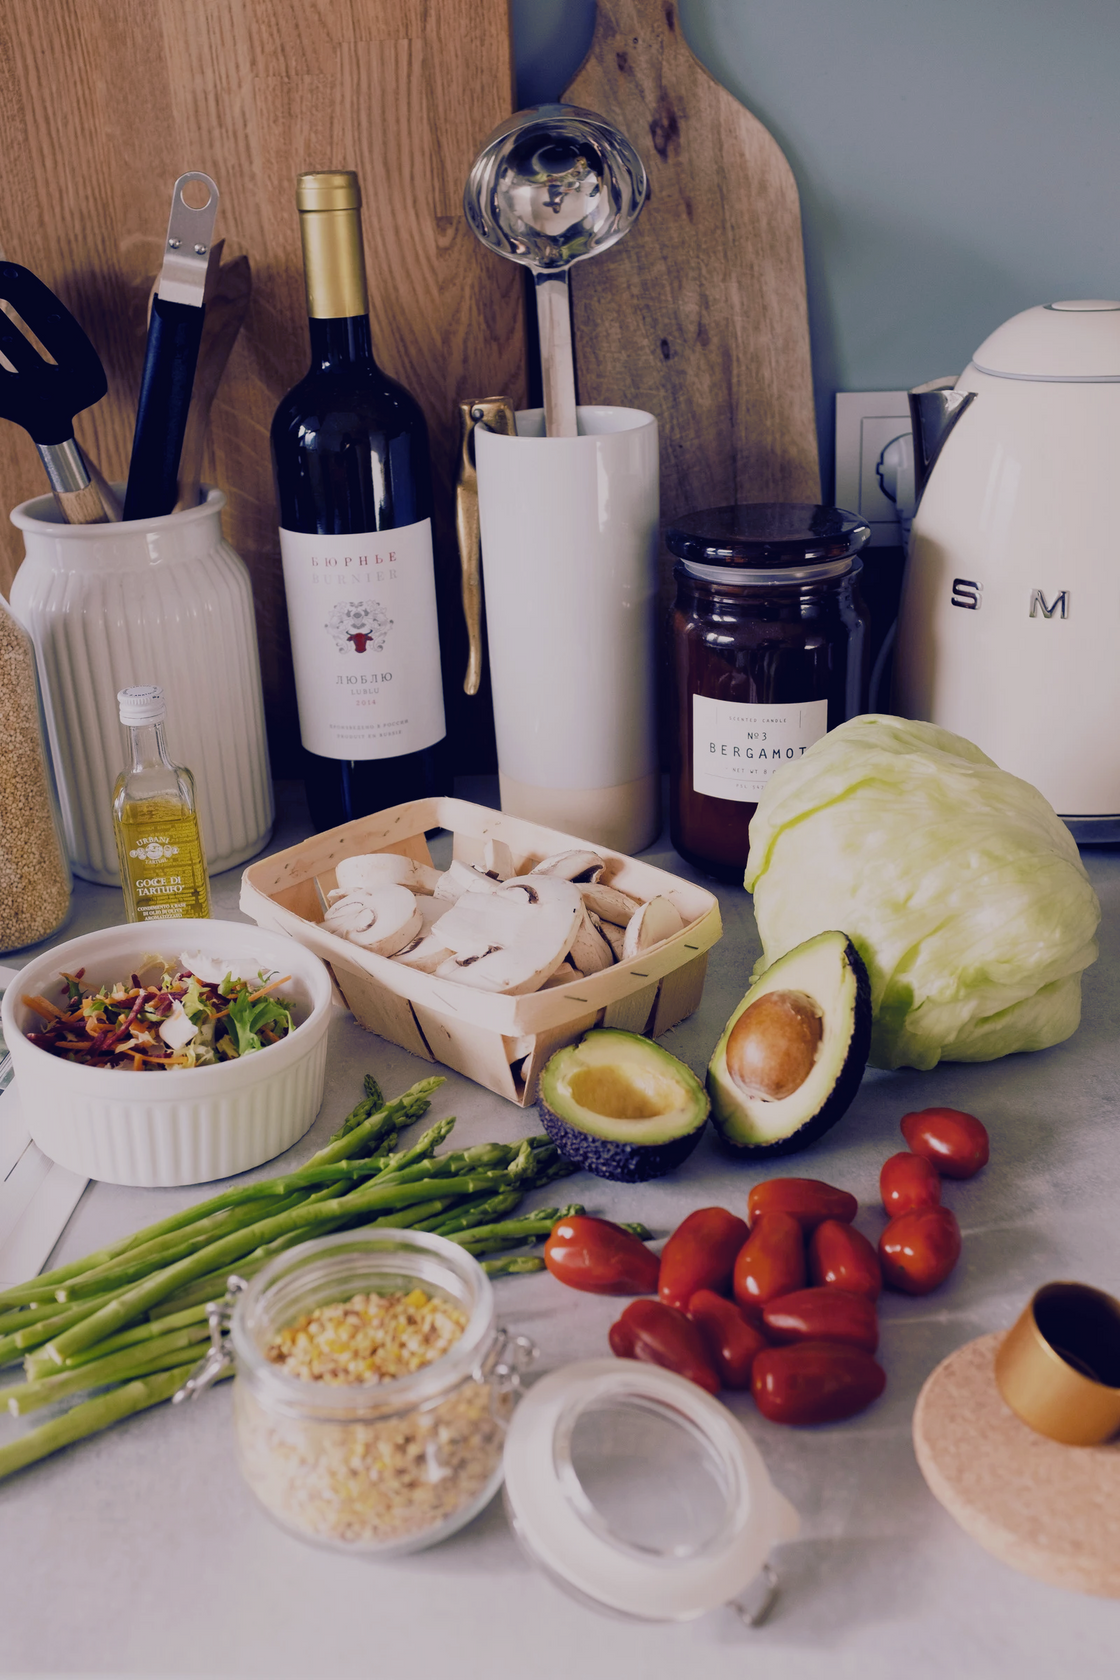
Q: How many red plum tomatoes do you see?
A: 12